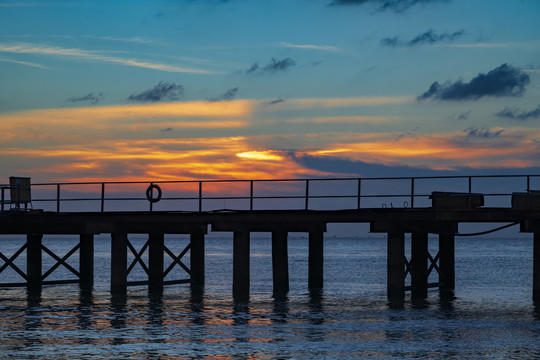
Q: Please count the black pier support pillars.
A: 12